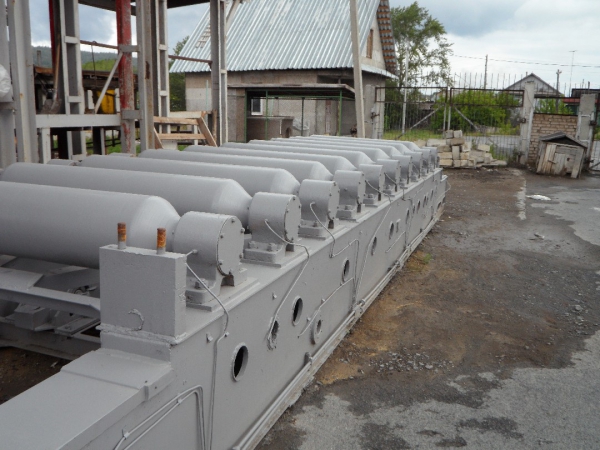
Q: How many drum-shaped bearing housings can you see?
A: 10